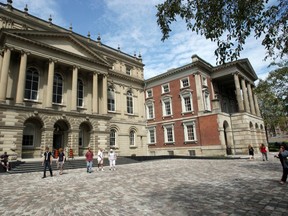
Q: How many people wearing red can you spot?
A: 2